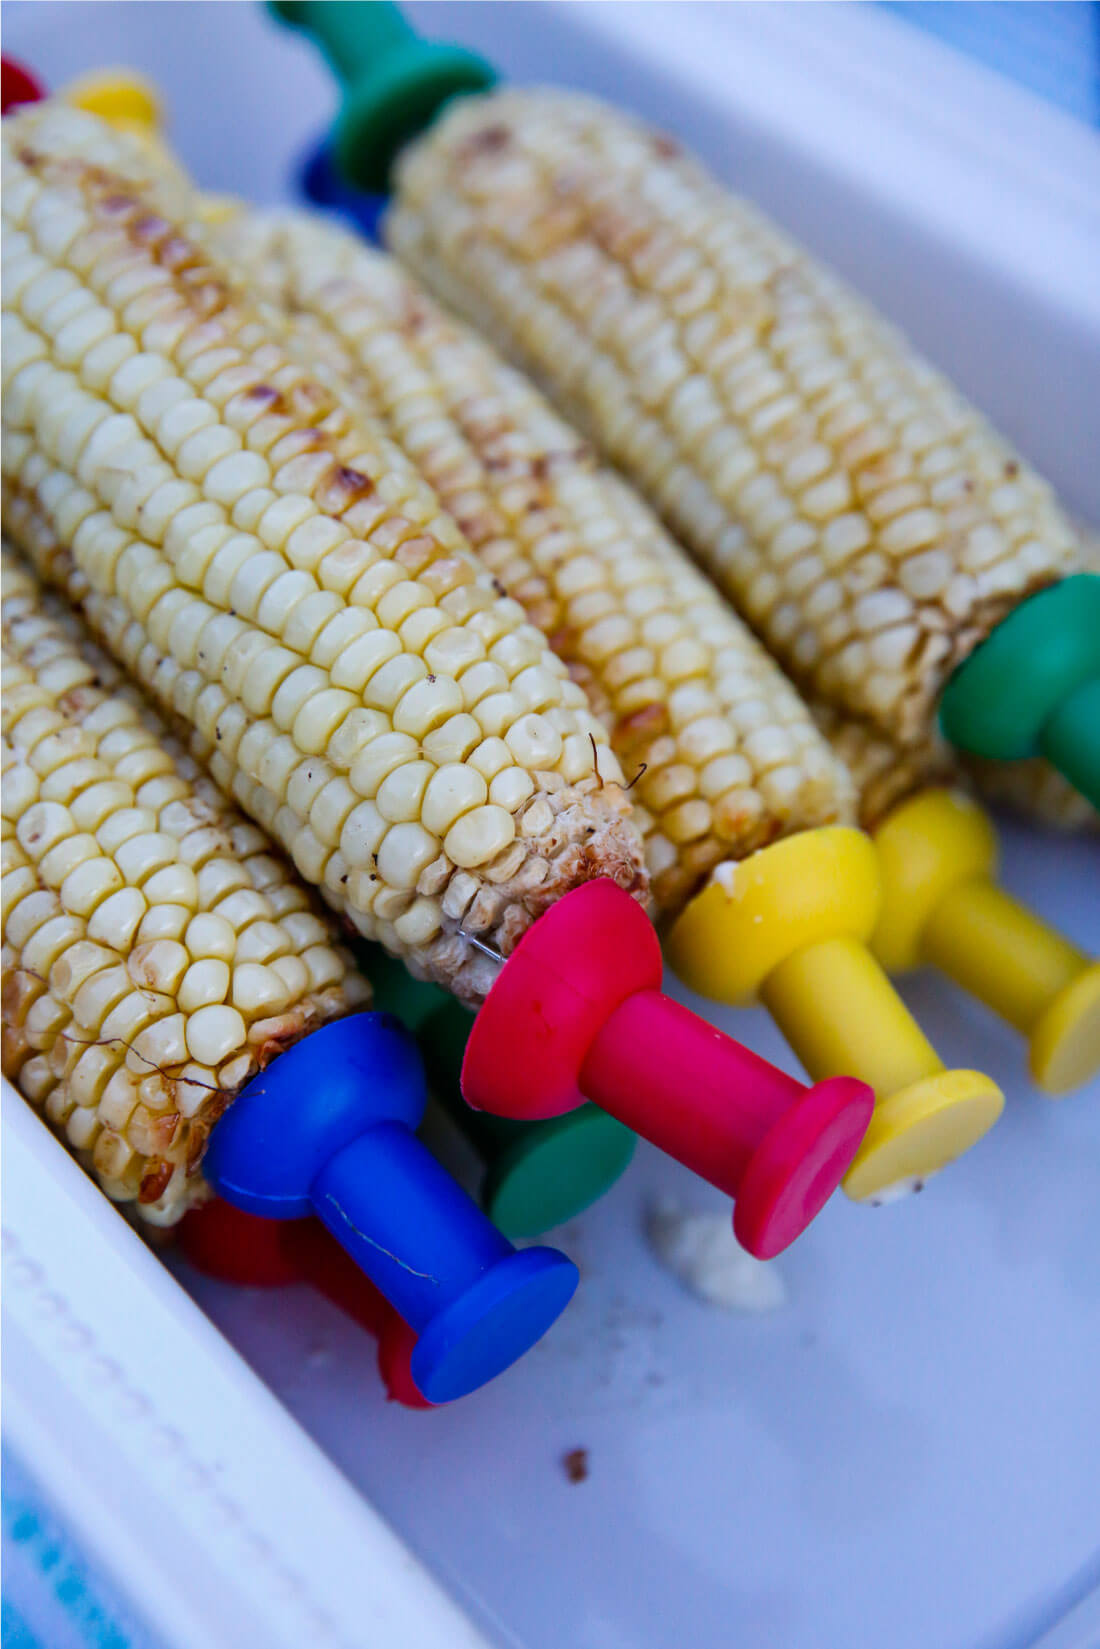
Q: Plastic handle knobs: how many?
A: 11